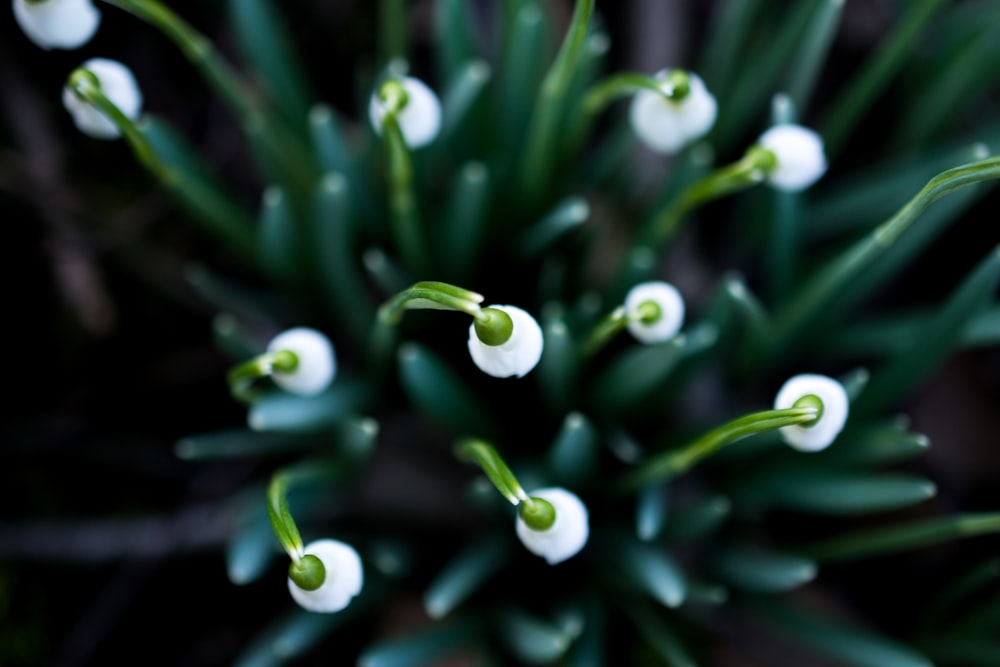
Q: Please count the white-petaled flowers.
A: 11